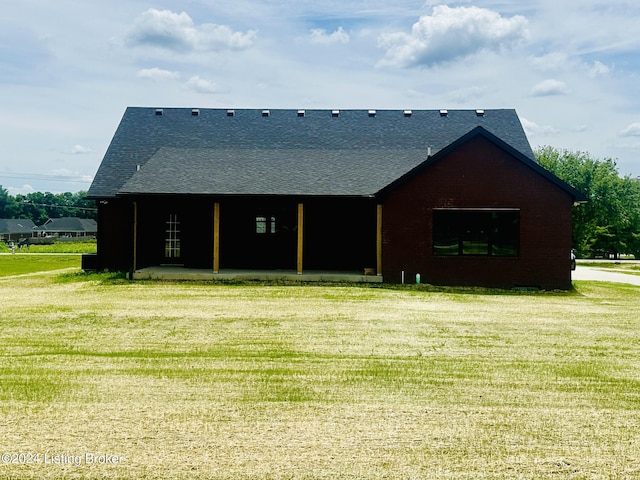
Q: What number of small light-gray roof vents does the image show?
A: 10